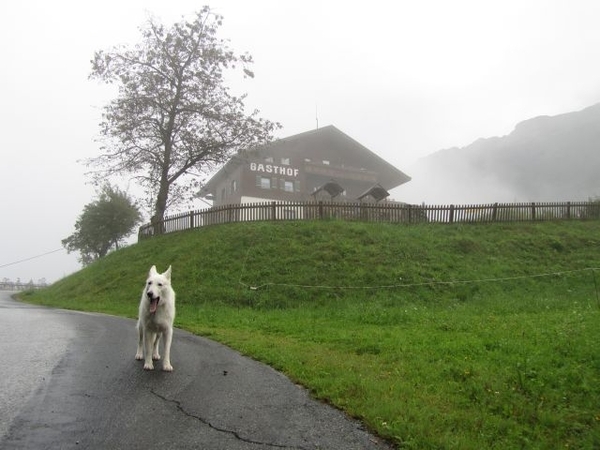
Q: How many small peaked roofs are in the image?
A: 2